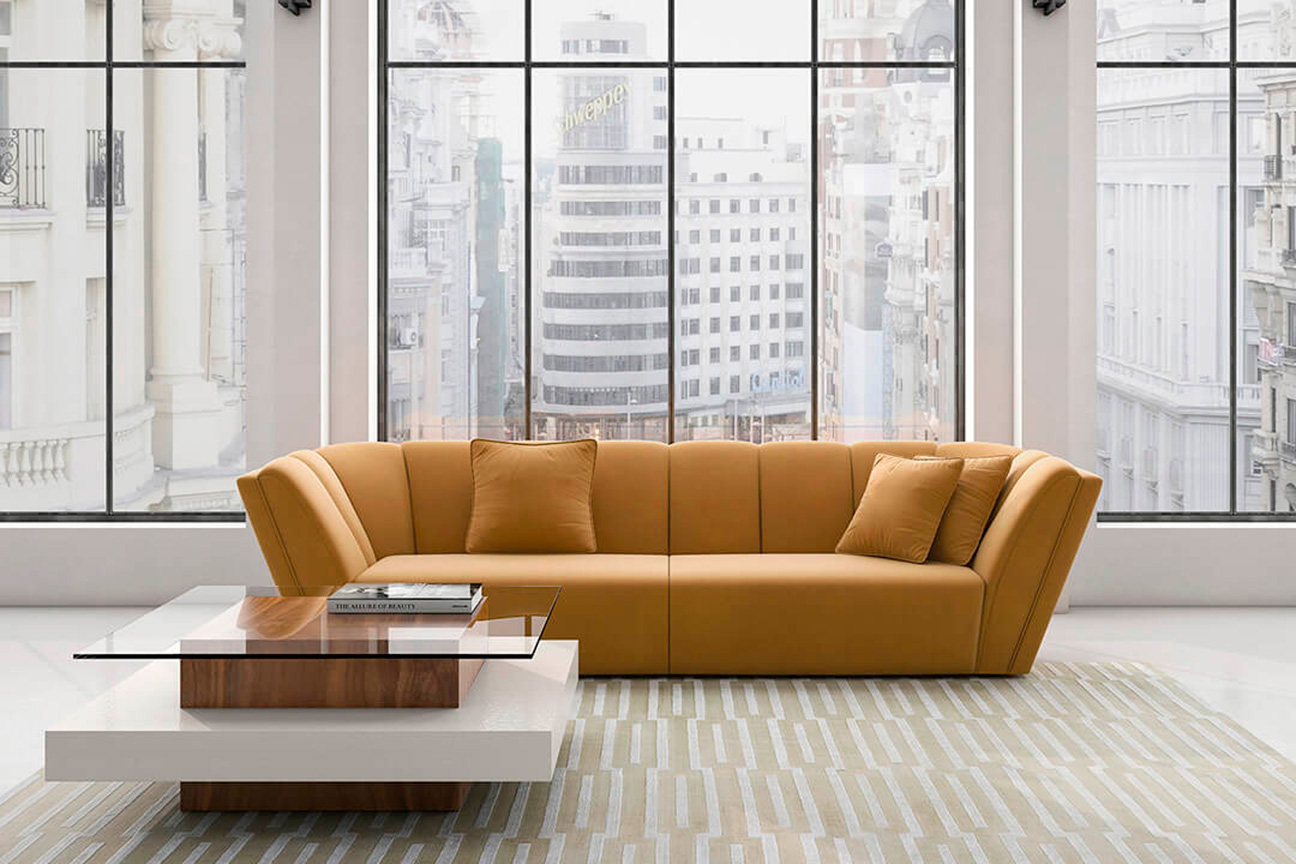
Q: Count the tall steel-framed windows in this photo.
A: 3